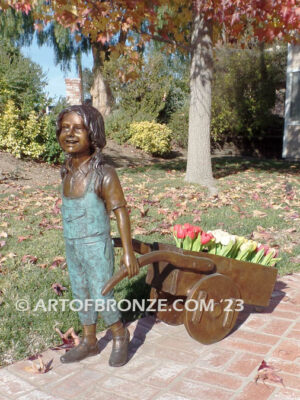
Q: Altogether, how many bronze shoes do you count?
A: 2